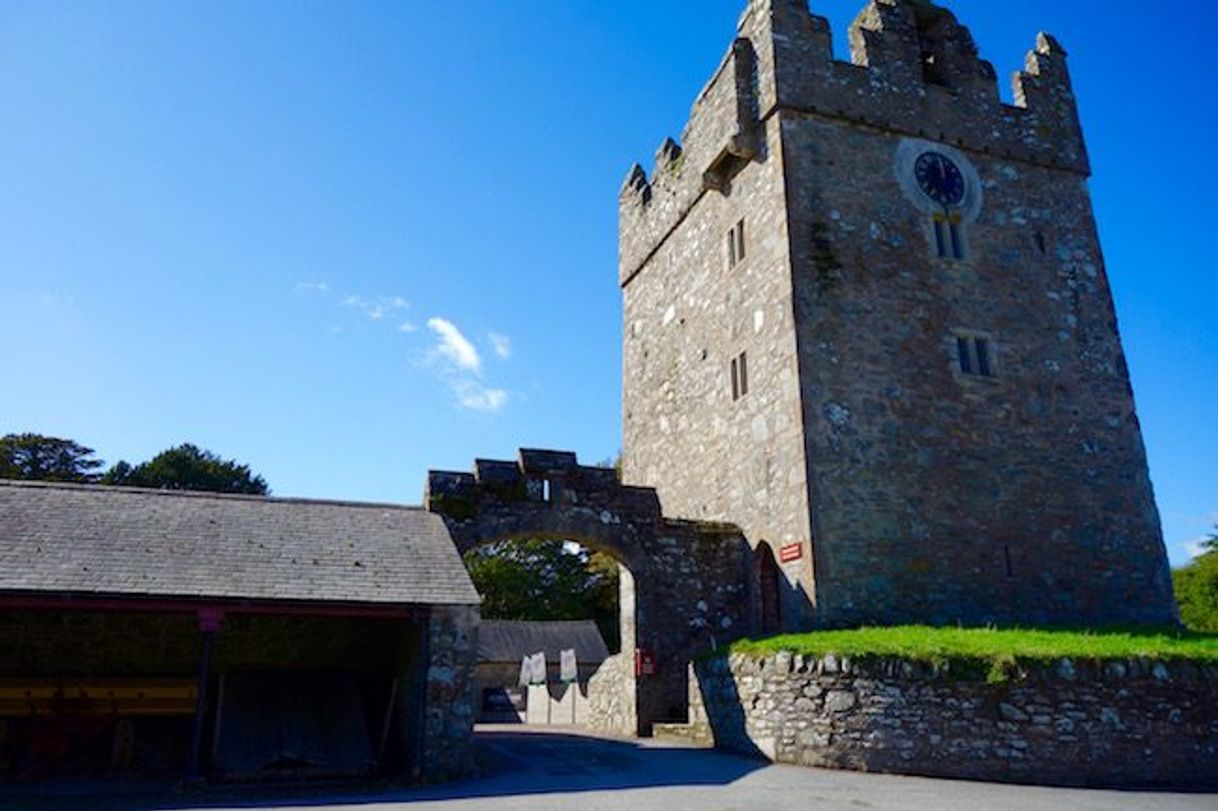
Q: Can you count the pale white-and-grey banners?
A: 3